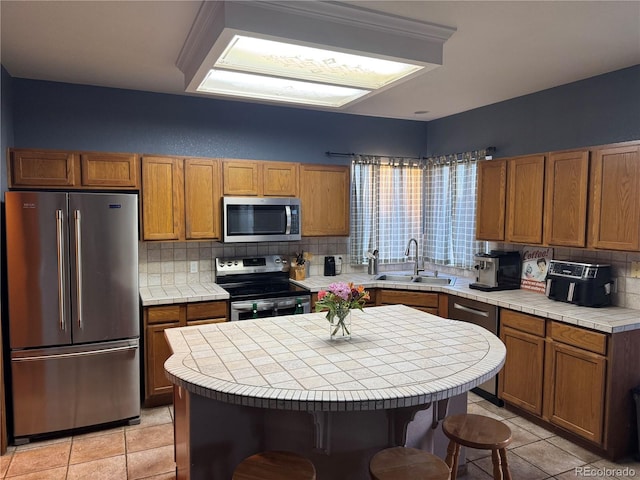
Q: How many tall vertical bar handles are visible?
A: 2